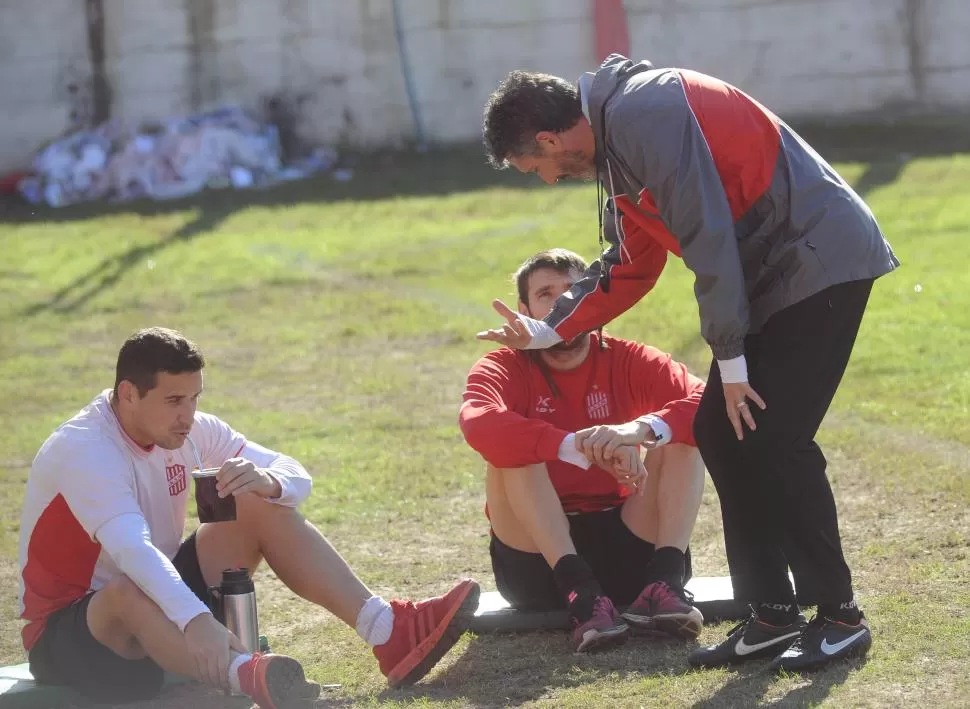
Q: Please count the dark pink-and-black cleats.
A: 2